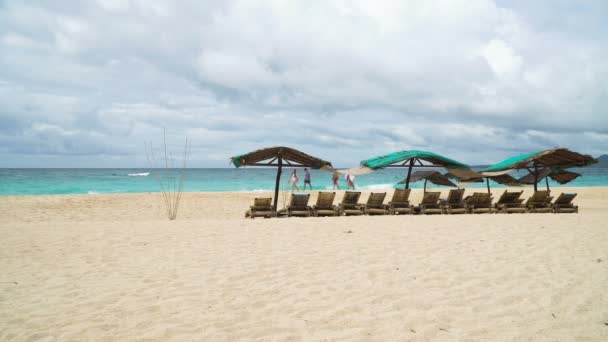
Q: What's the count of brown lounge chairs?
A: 12